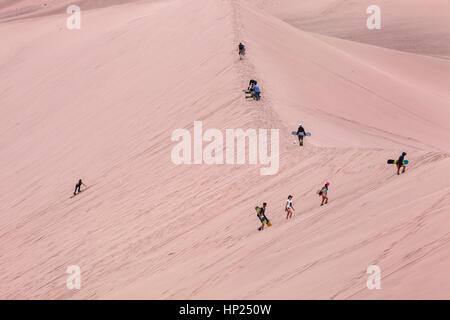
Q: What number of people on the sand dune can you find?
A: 9